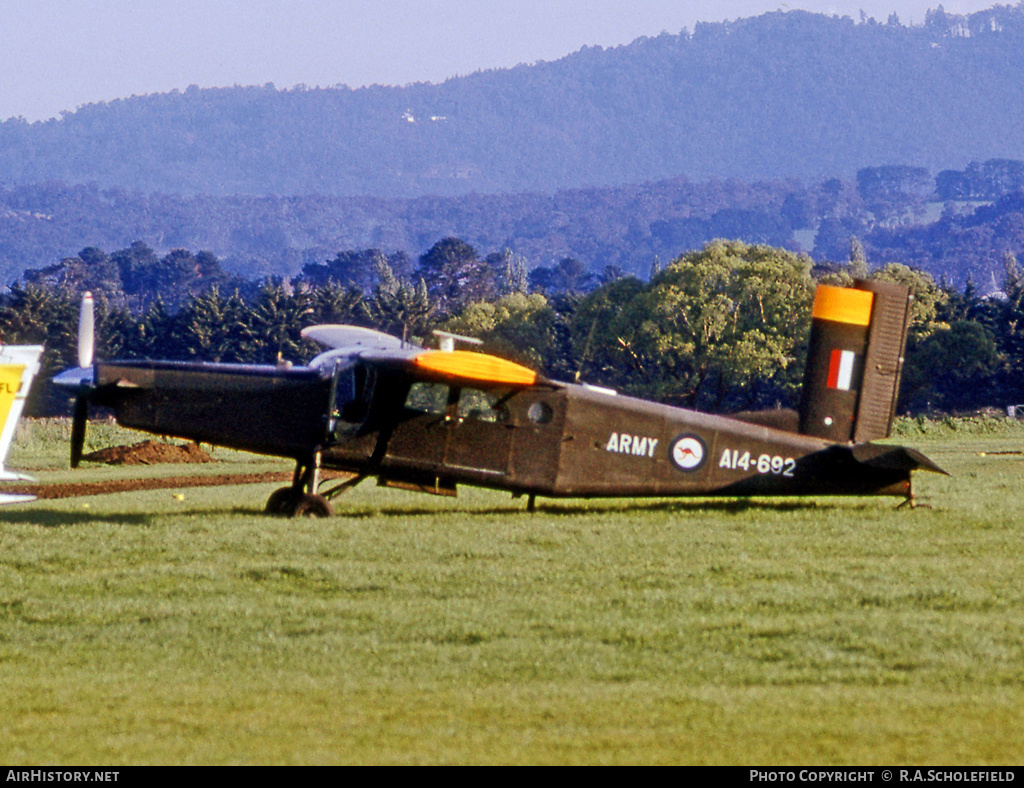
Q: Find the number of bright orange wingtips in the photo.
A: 1